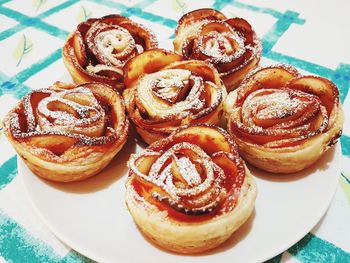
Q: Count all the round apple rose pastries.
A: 6